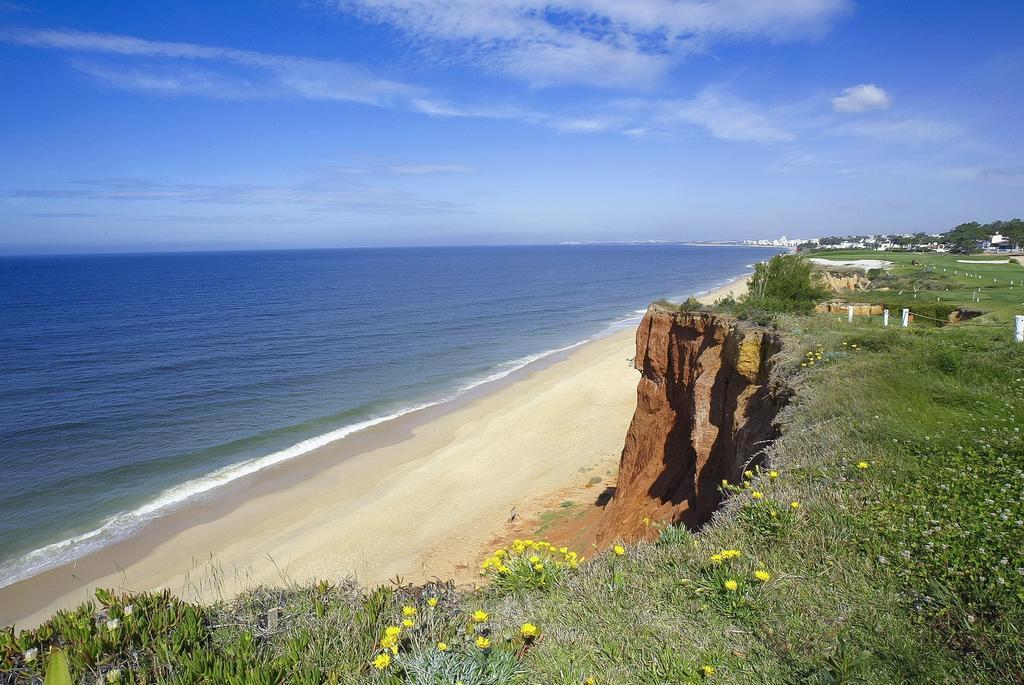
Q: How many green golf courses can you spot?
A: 1